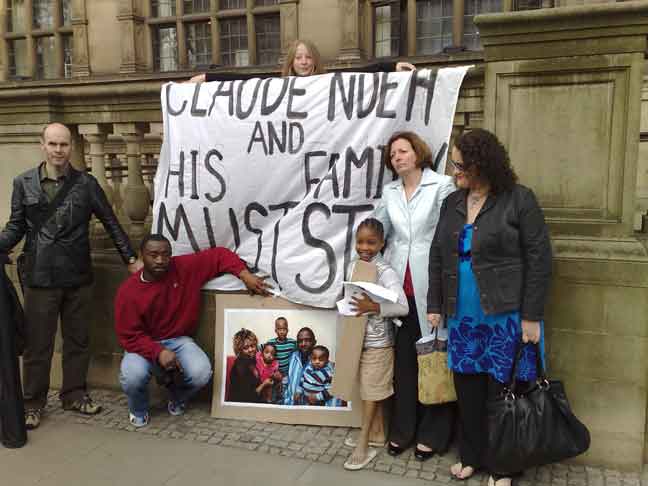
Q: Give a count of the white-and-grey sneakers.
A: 2